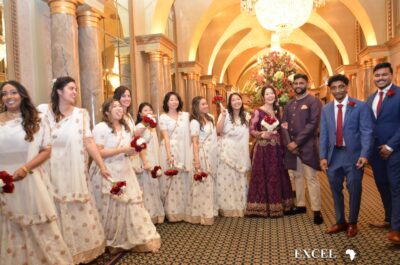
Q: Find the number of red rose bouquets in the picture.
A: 9